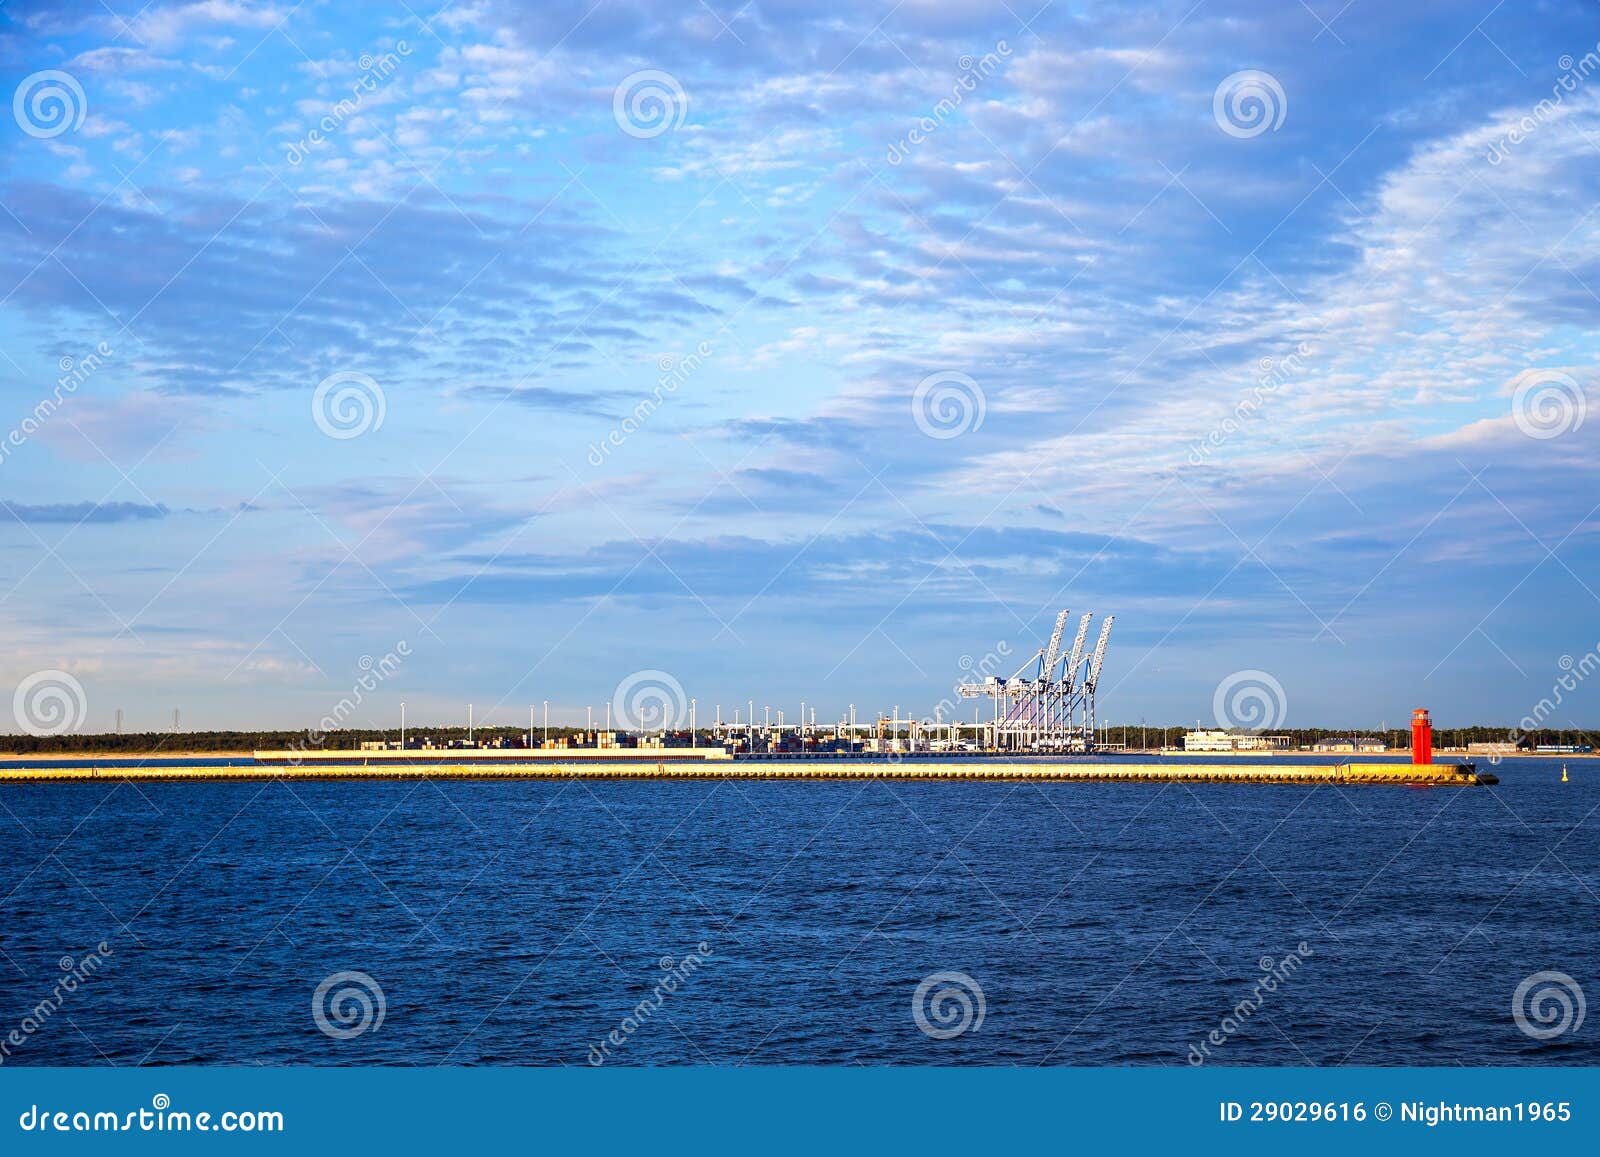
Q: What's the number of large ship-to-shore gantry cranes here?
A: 3